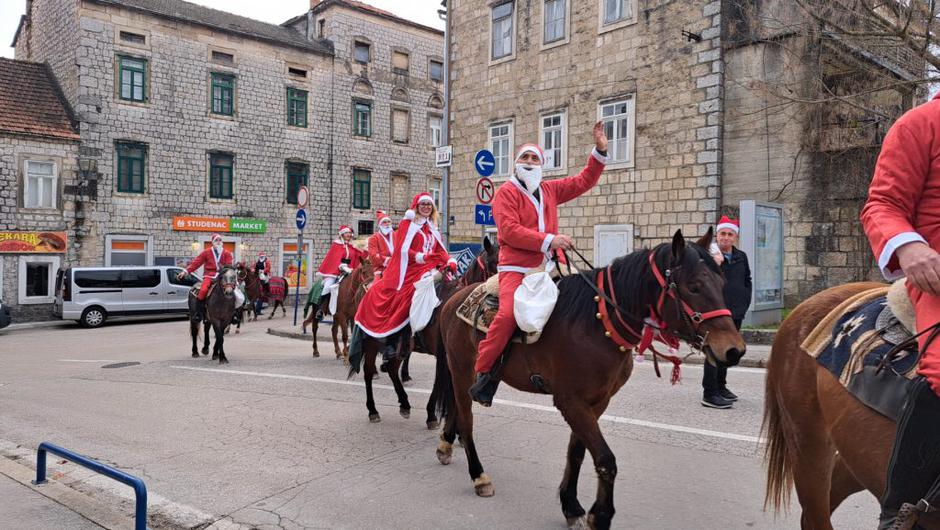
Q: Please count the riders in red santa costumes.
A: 7